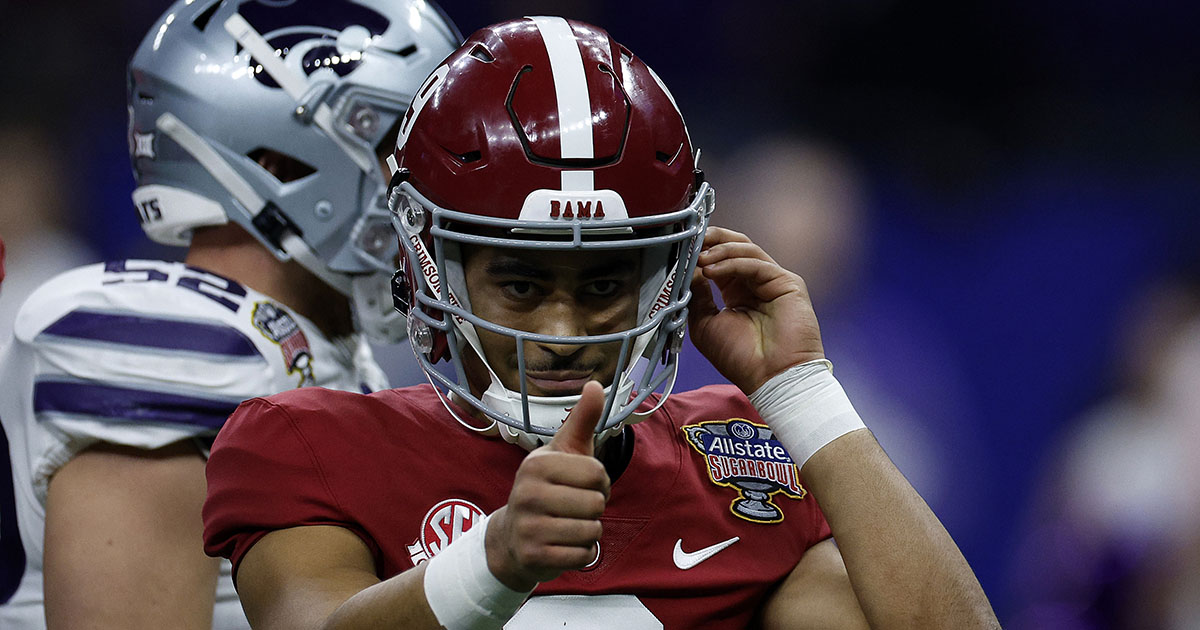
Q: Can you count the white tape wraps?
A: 2